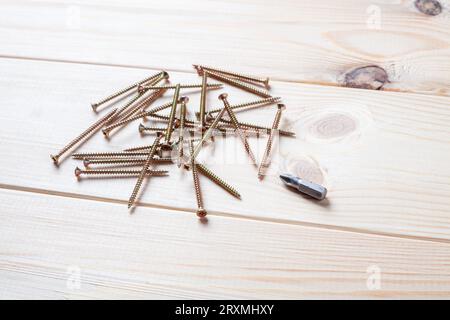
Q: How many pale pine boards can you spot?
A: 3